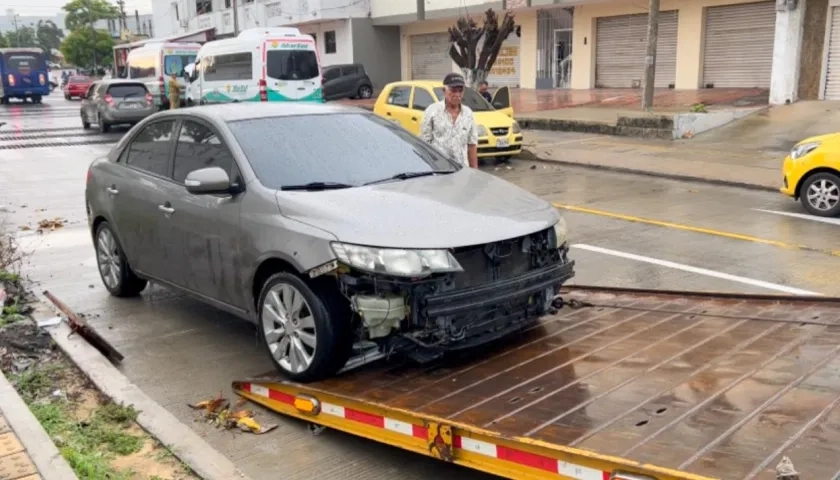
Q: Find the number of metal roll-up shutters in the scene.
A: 5